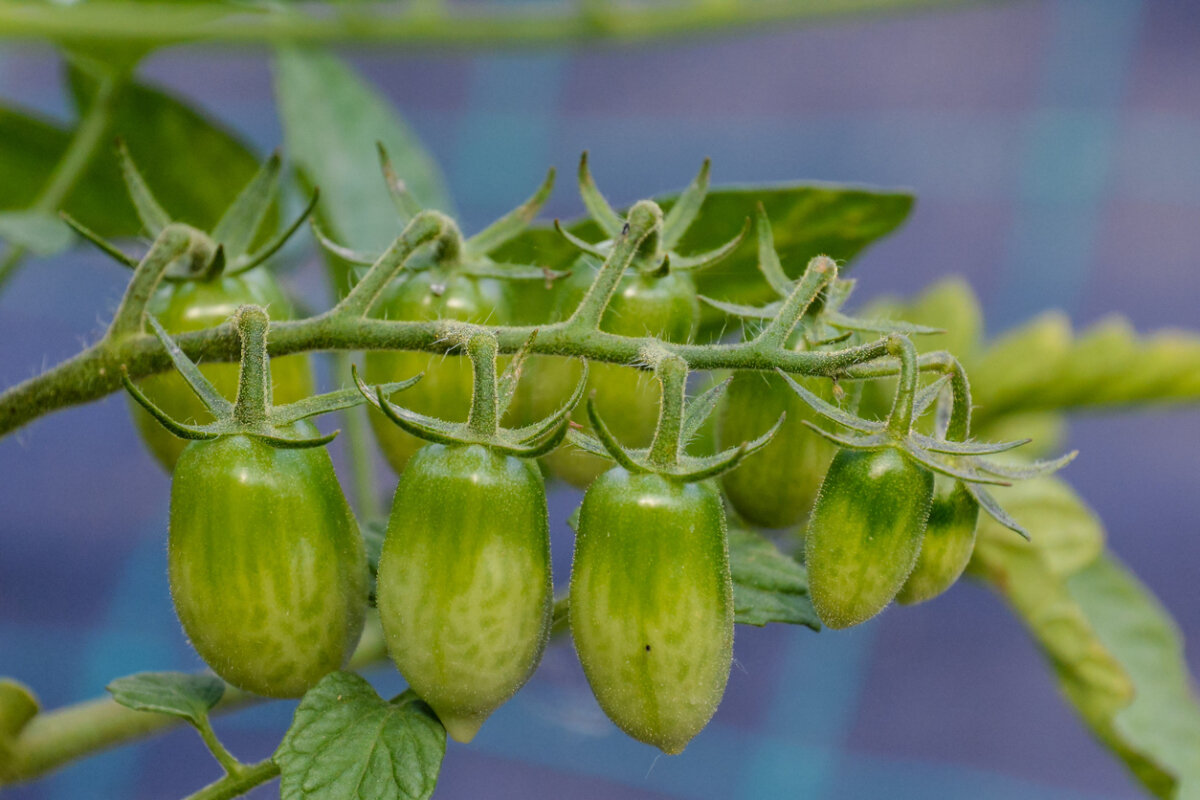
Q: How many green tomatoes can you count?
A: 9